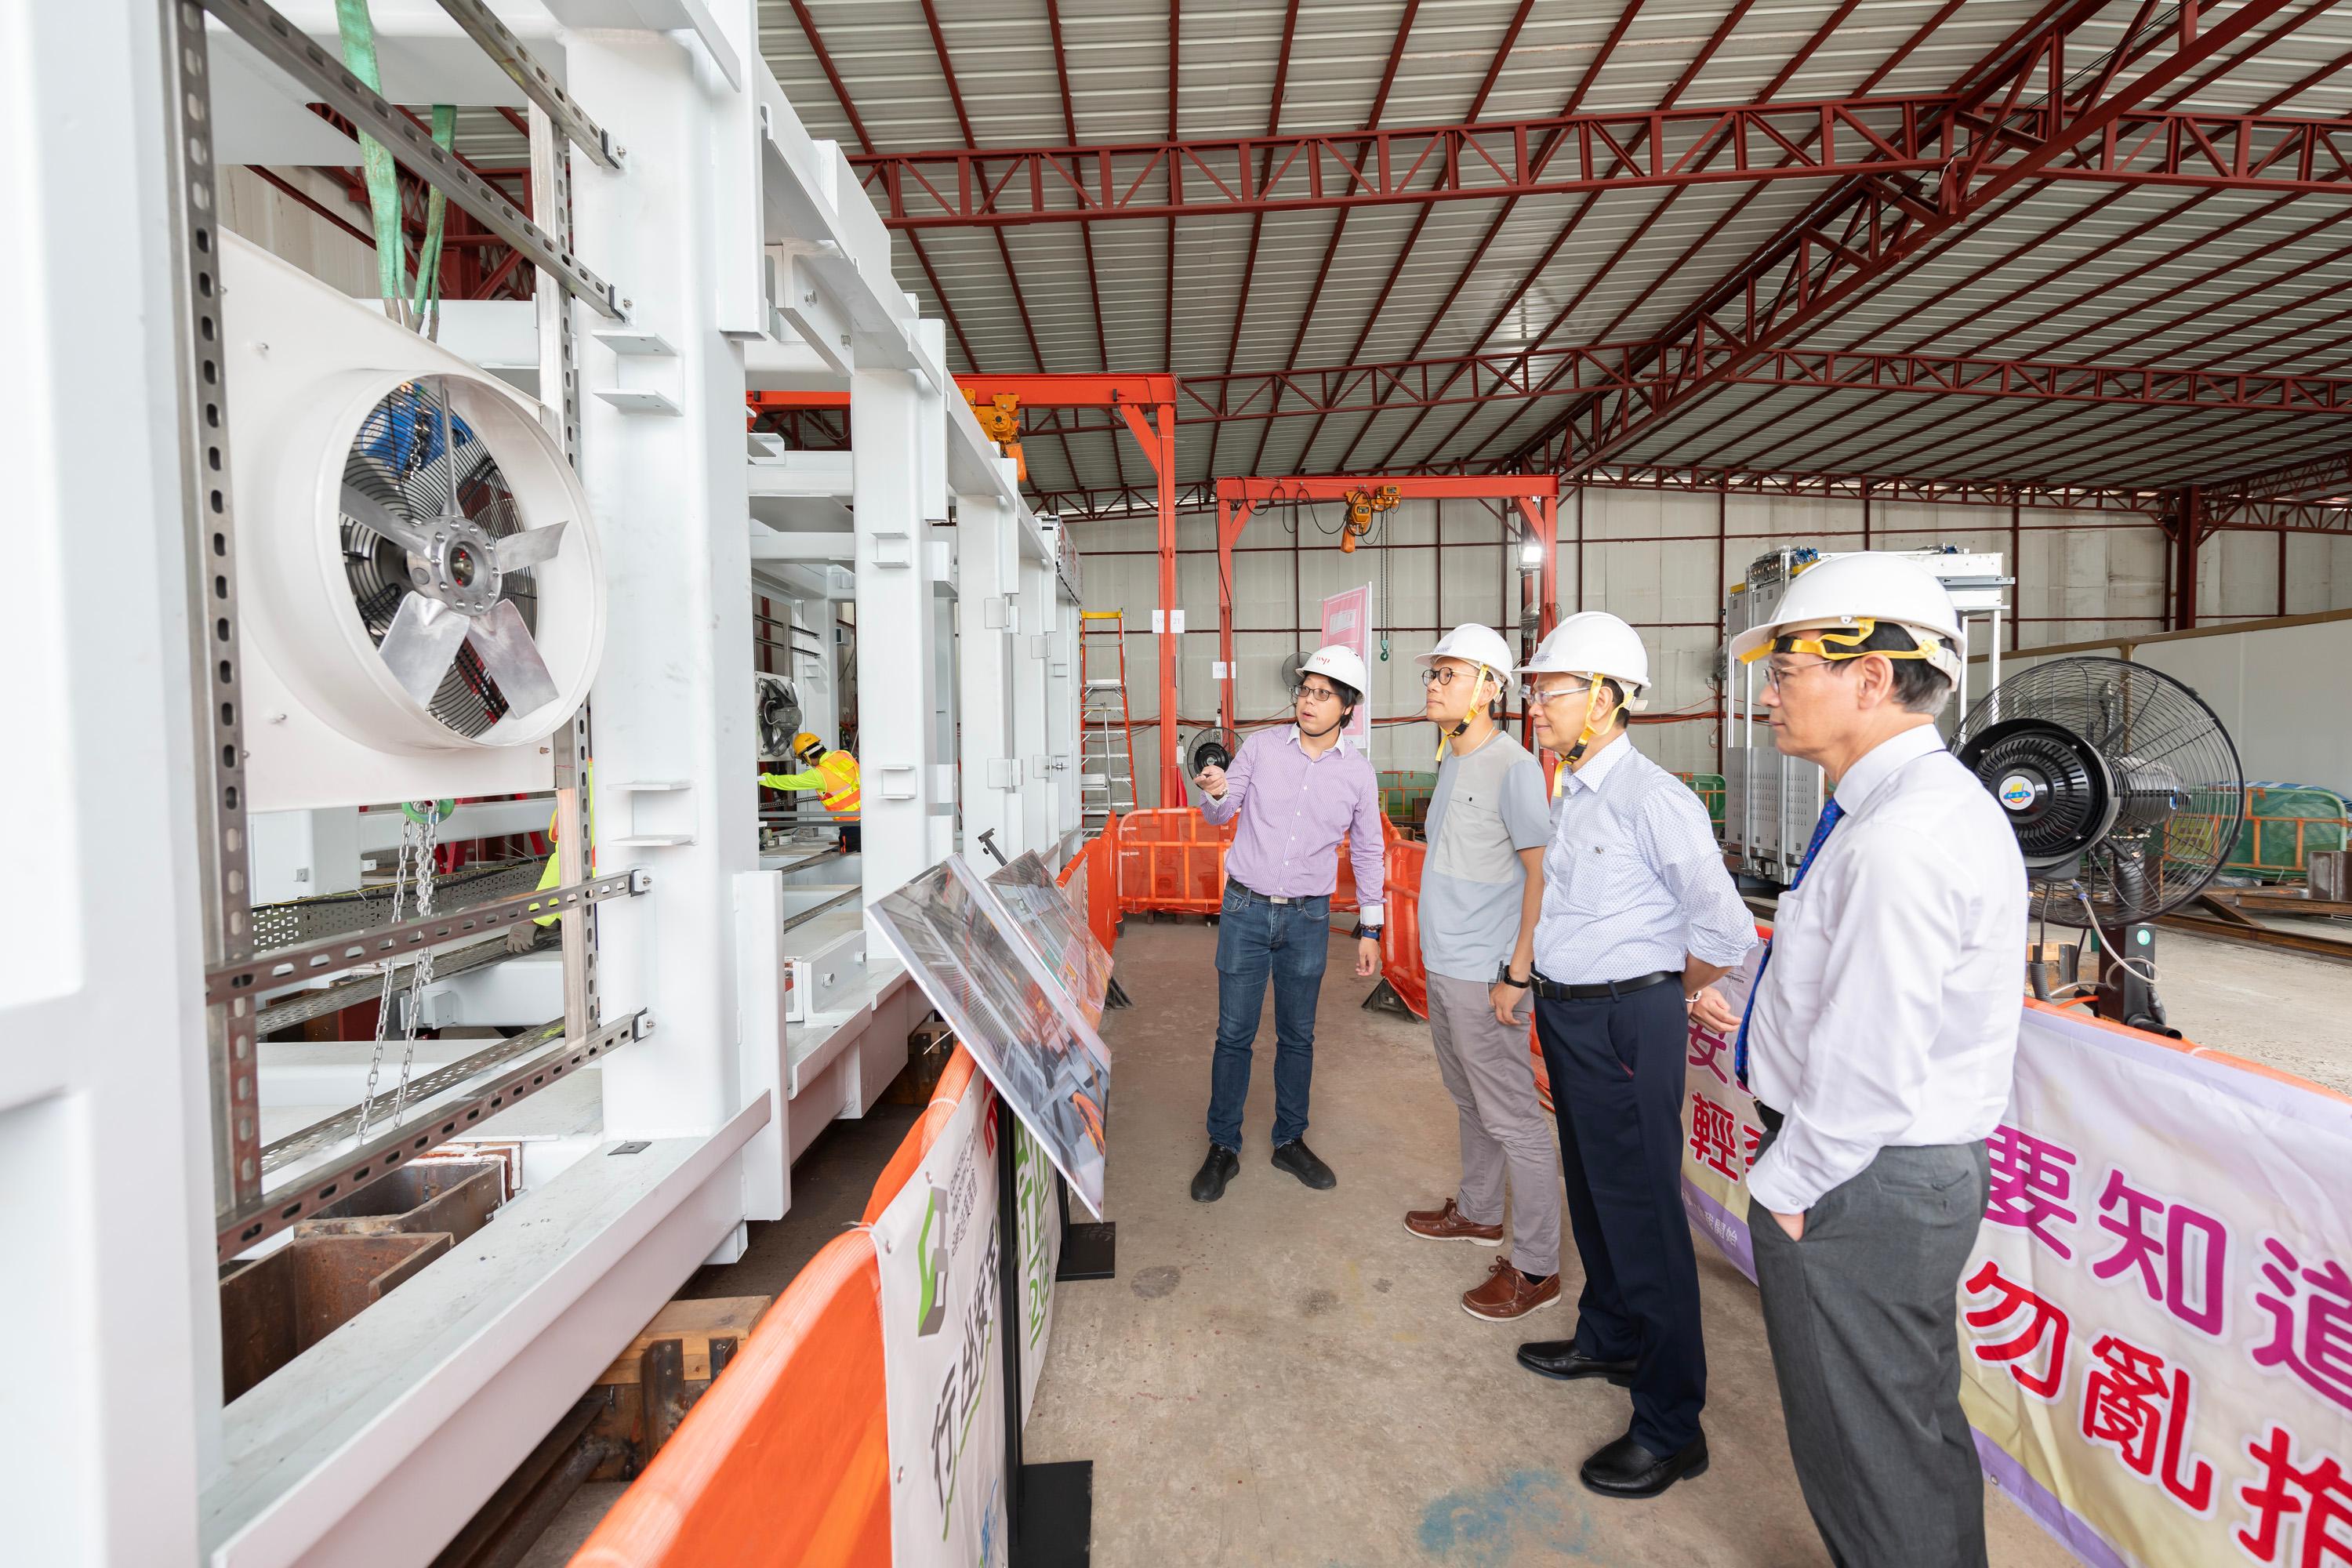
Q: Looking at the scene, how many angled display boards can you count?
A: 2